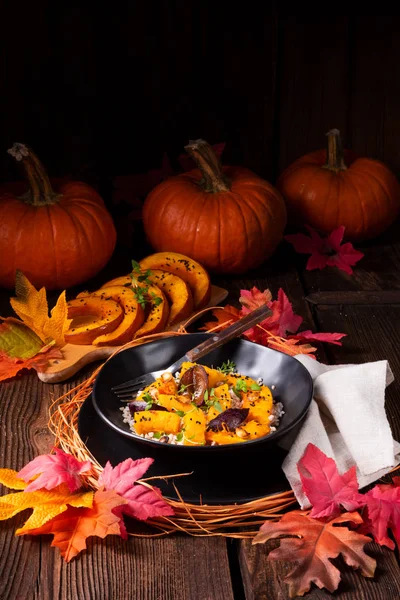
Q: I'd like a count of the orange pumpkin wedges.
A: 5